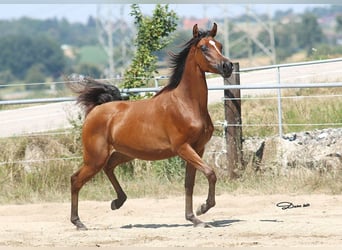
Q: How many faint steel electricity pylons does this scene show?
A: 2